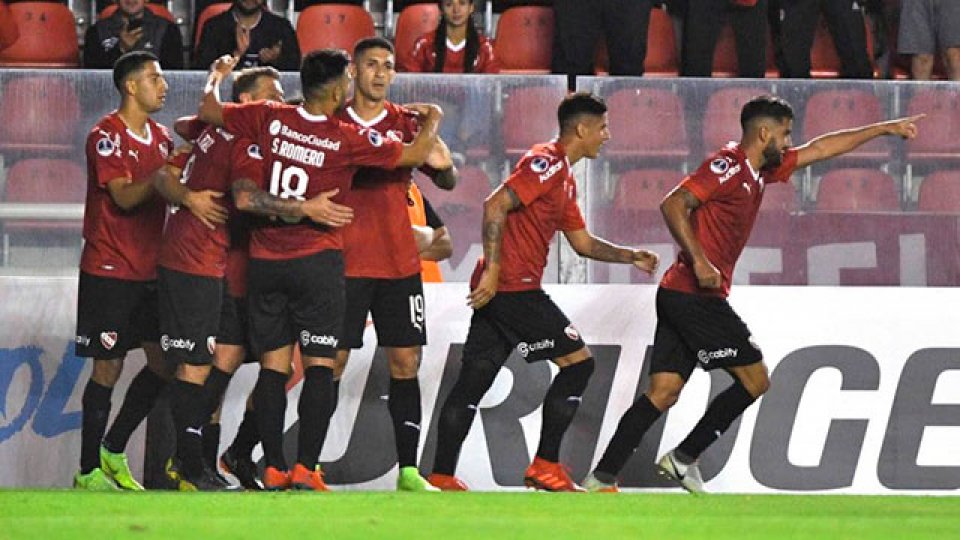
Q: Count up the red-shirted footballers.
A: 7